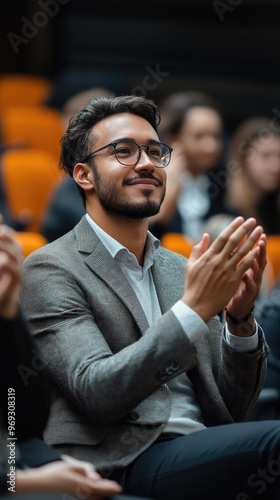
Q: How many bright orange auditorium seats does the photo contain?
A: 6